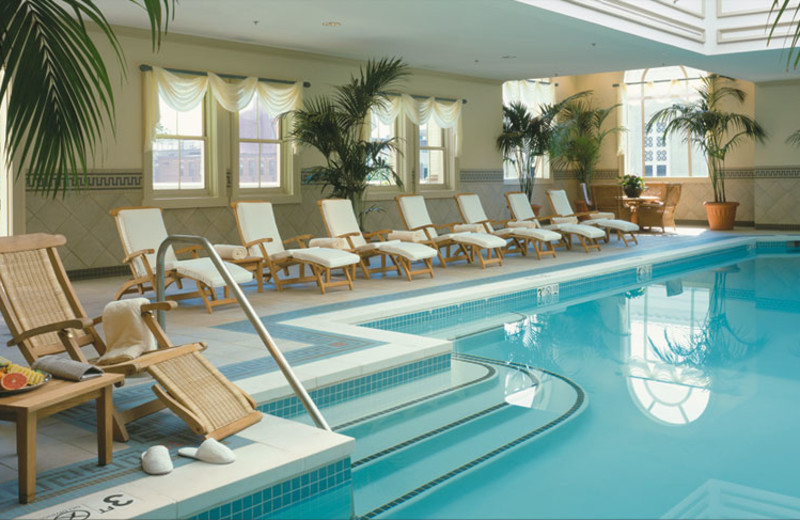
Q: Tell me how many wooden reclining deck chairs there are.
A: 8